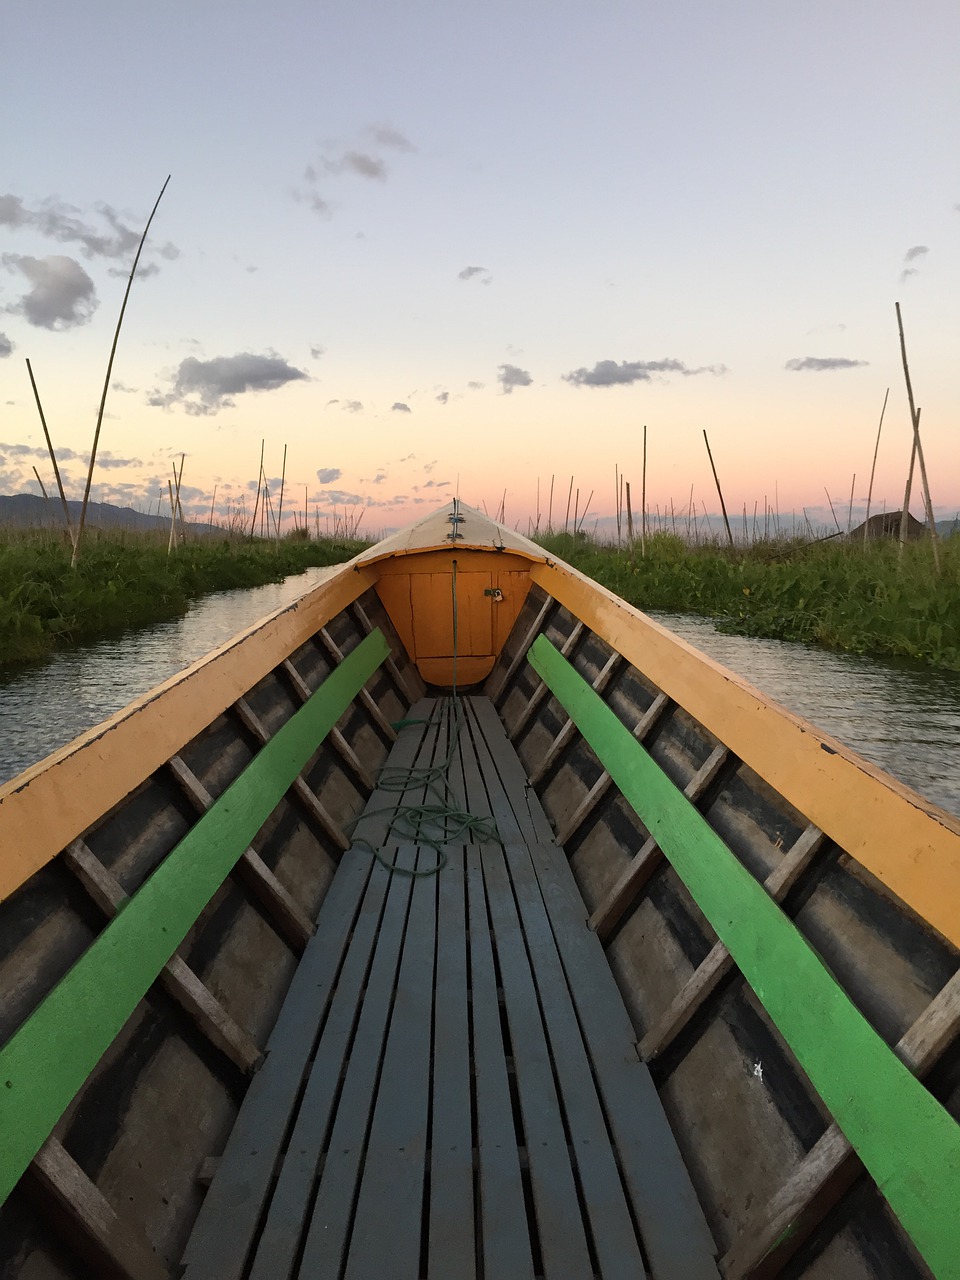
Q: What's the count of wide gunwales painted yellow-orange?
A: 2